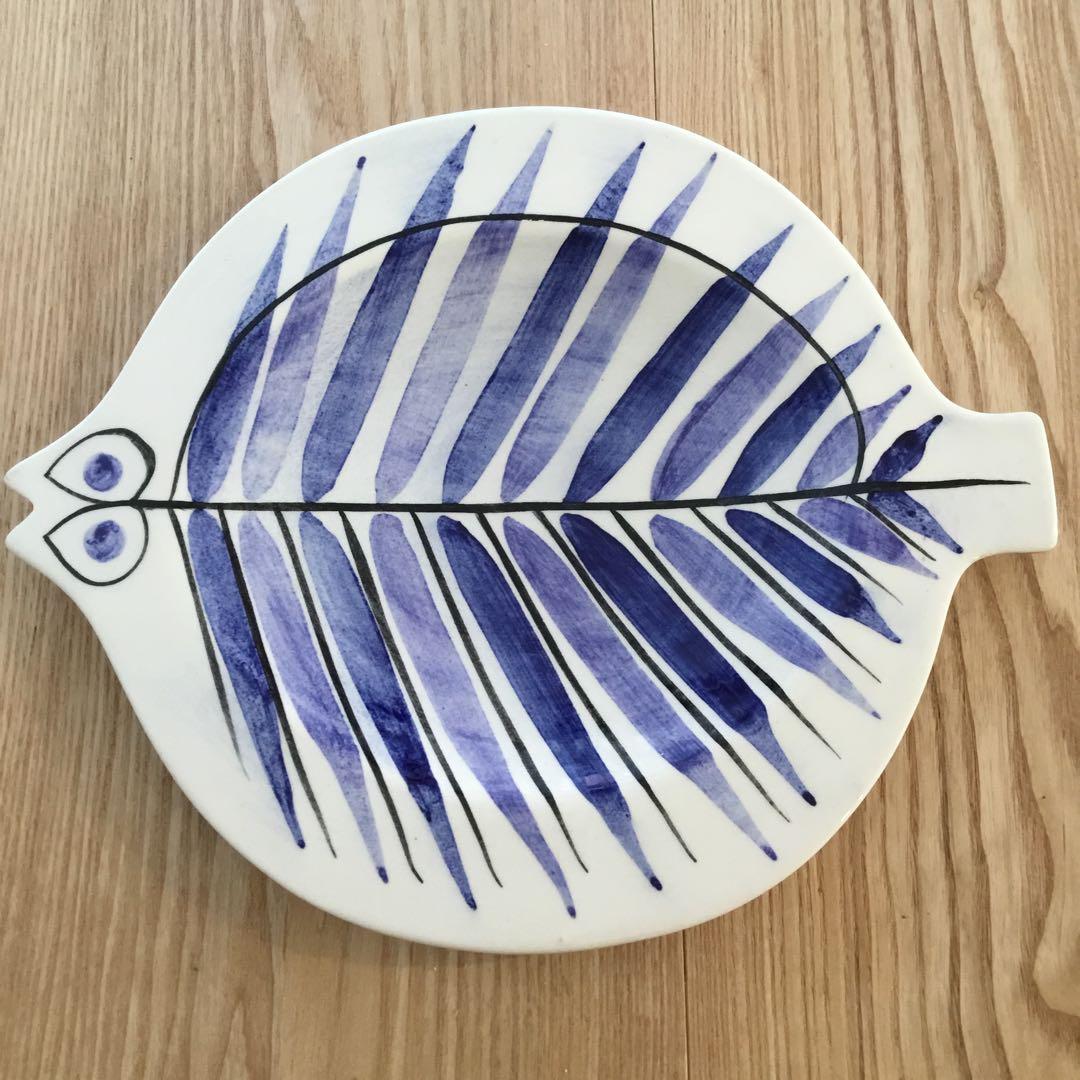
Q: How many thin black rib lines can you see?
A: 11